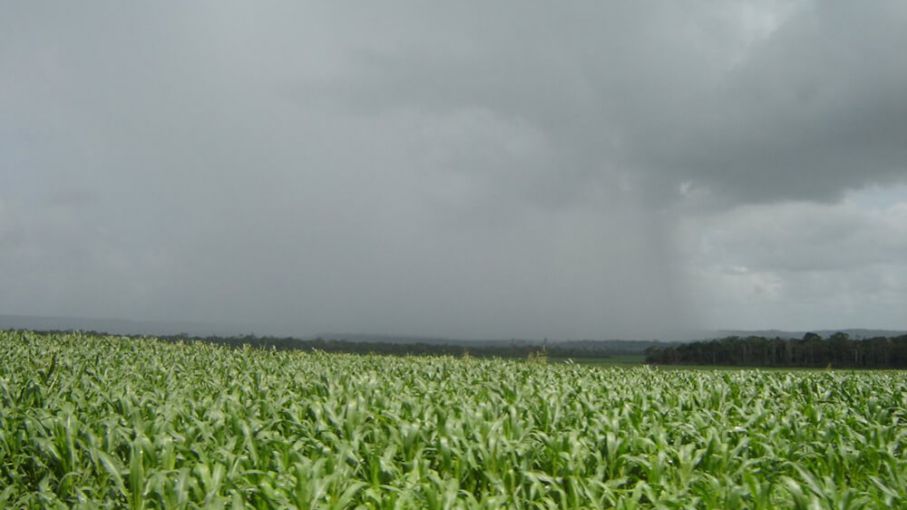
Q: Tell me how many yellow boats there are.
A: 0